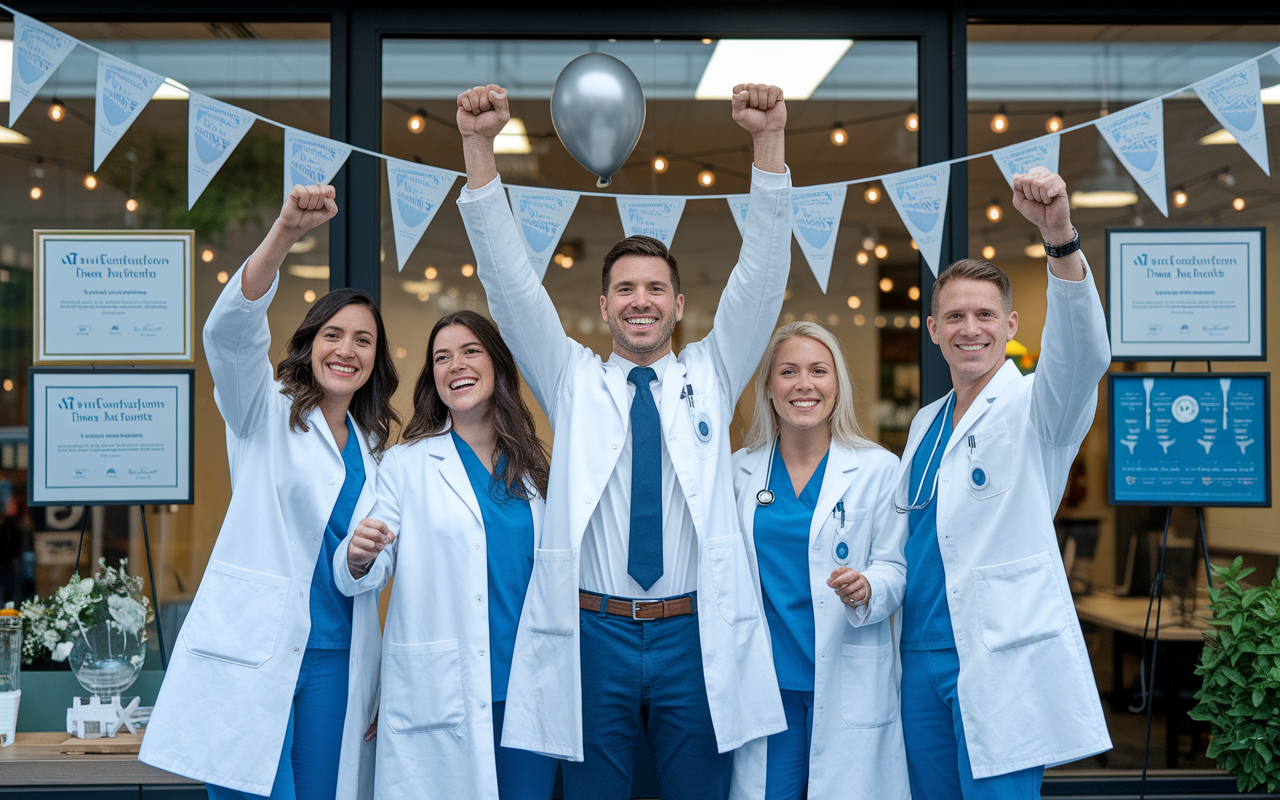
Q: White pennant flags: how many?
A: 13